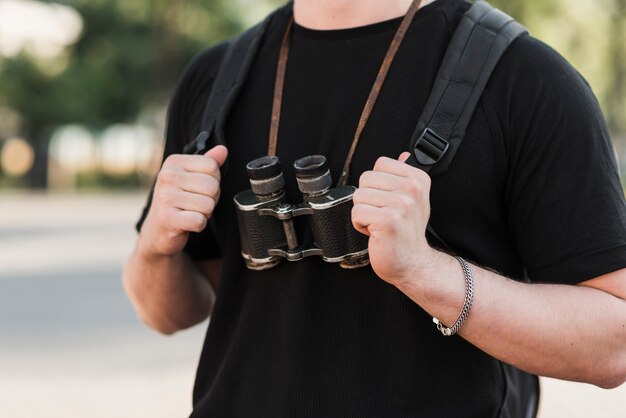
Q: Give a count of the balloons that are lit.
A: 0